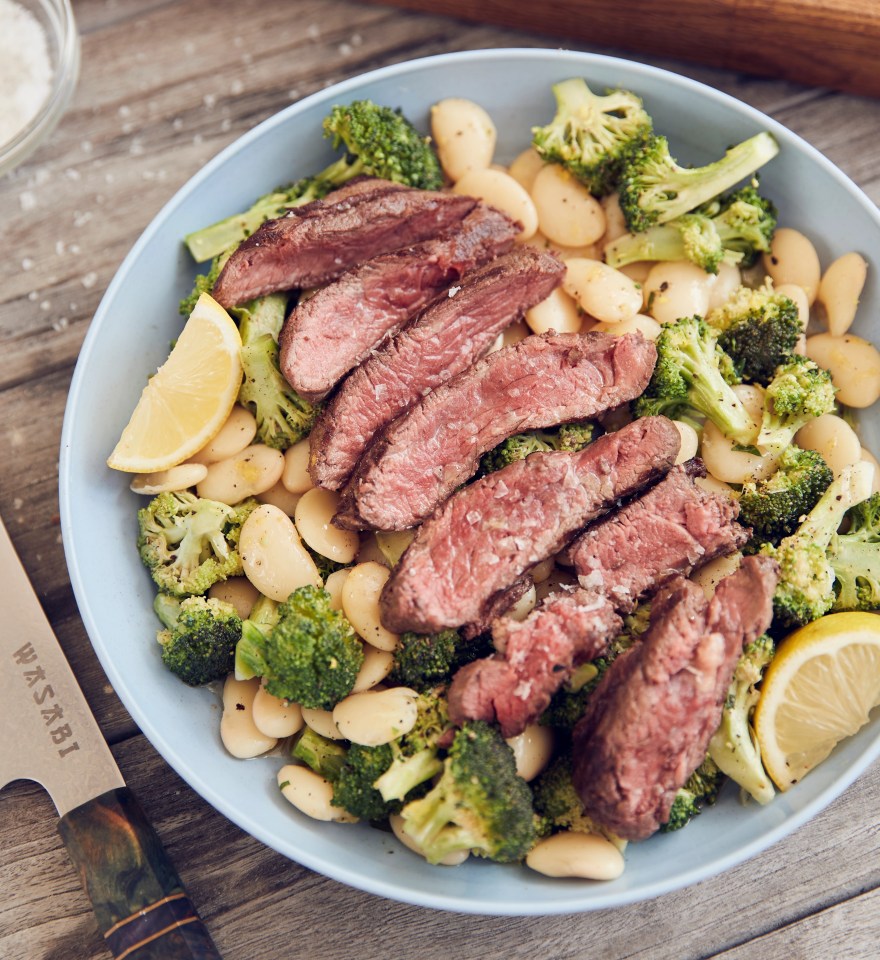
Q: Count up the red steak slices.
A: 7